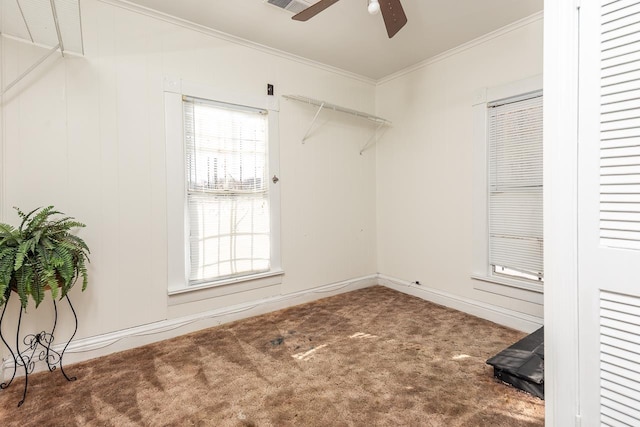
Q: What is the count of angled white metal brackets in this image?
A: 3